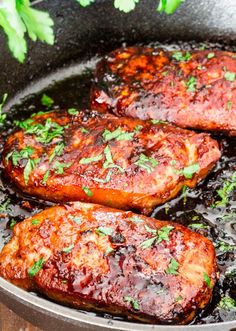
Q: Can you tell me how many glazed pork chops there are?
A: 3